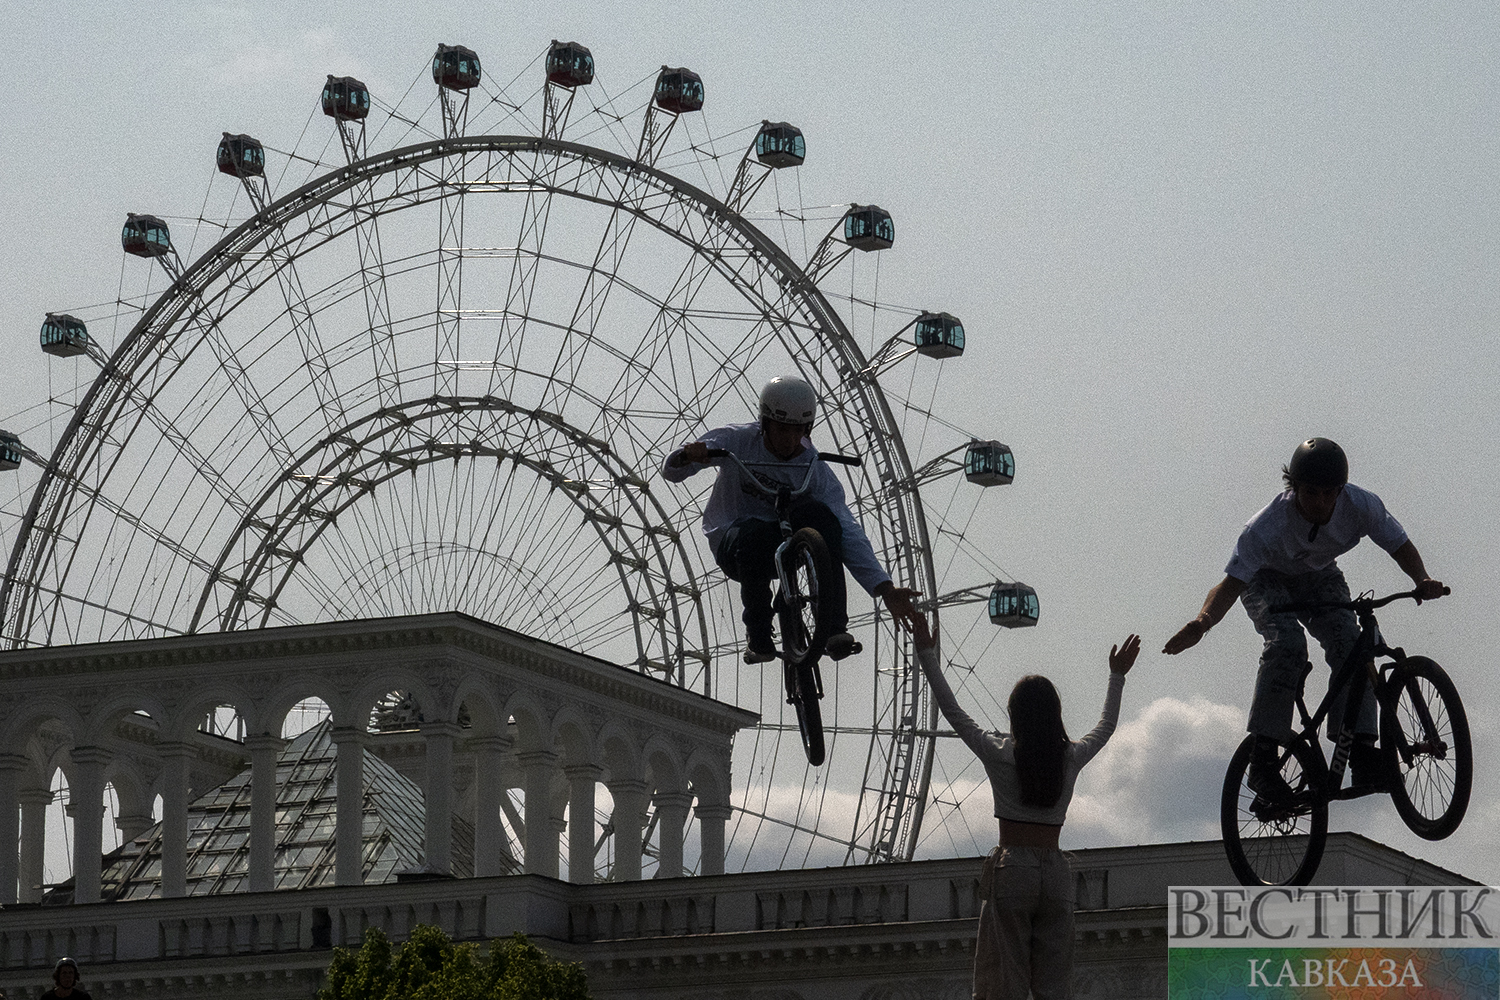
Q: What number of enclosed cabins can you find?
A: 13